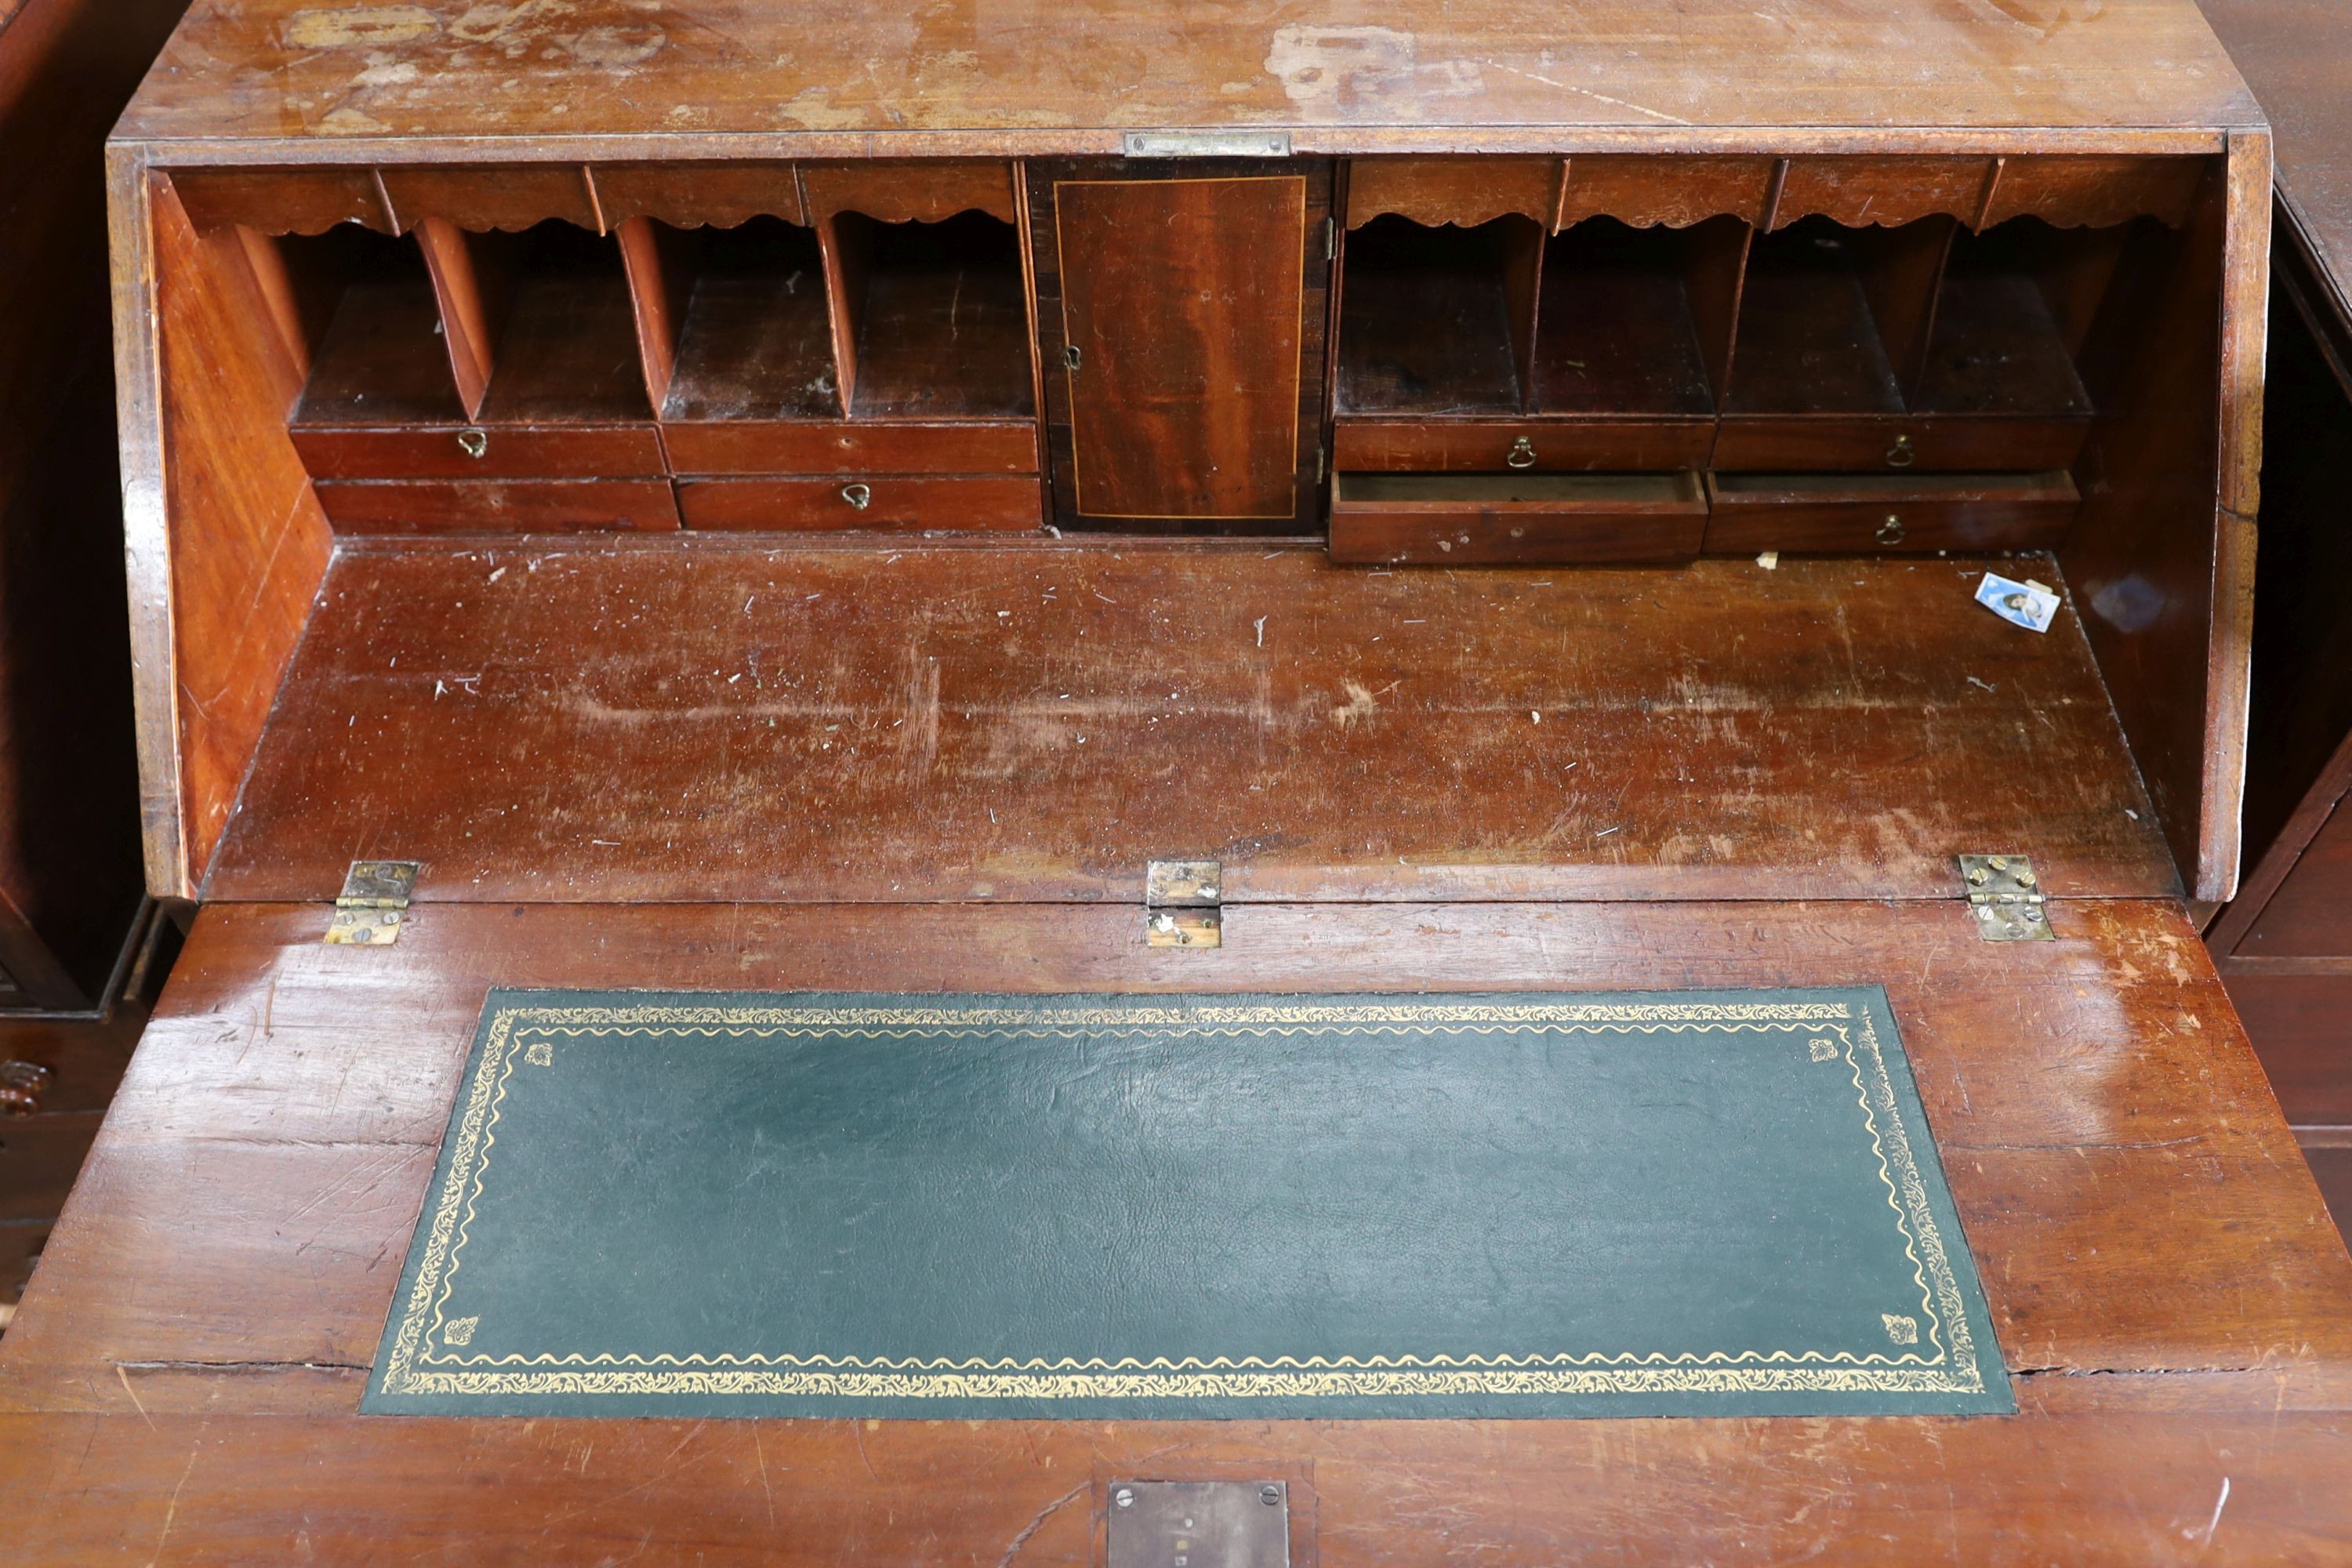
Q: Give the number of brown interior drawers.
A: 8